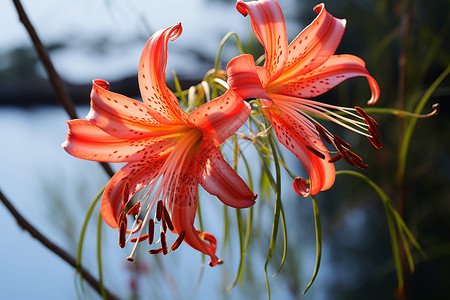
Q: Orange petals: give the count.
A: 12